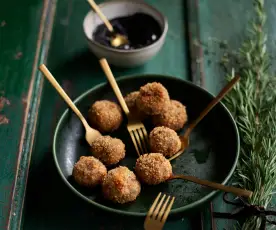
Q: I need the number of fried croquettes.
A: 9